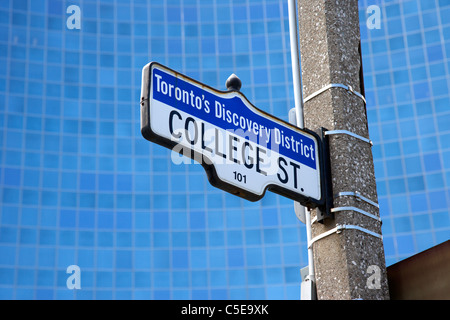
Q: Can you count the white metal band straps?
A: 5